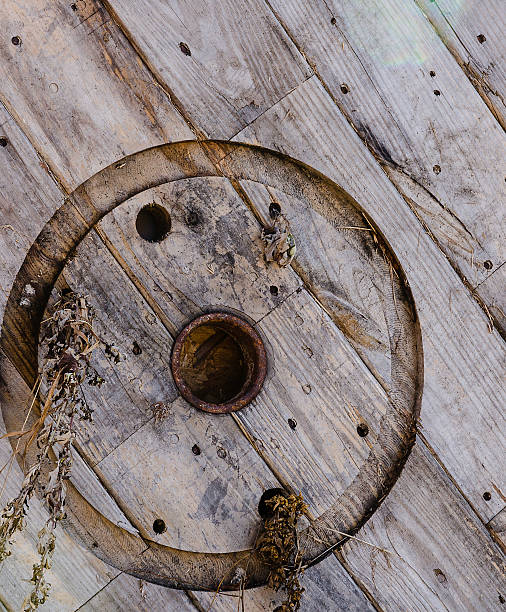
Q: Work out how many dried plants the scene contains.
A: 3